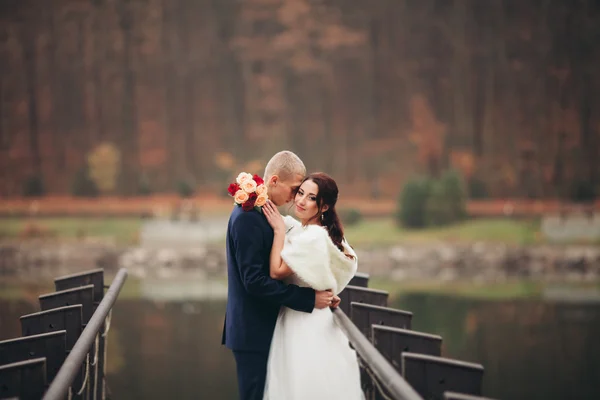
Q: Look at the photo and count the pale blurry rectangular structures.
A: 2